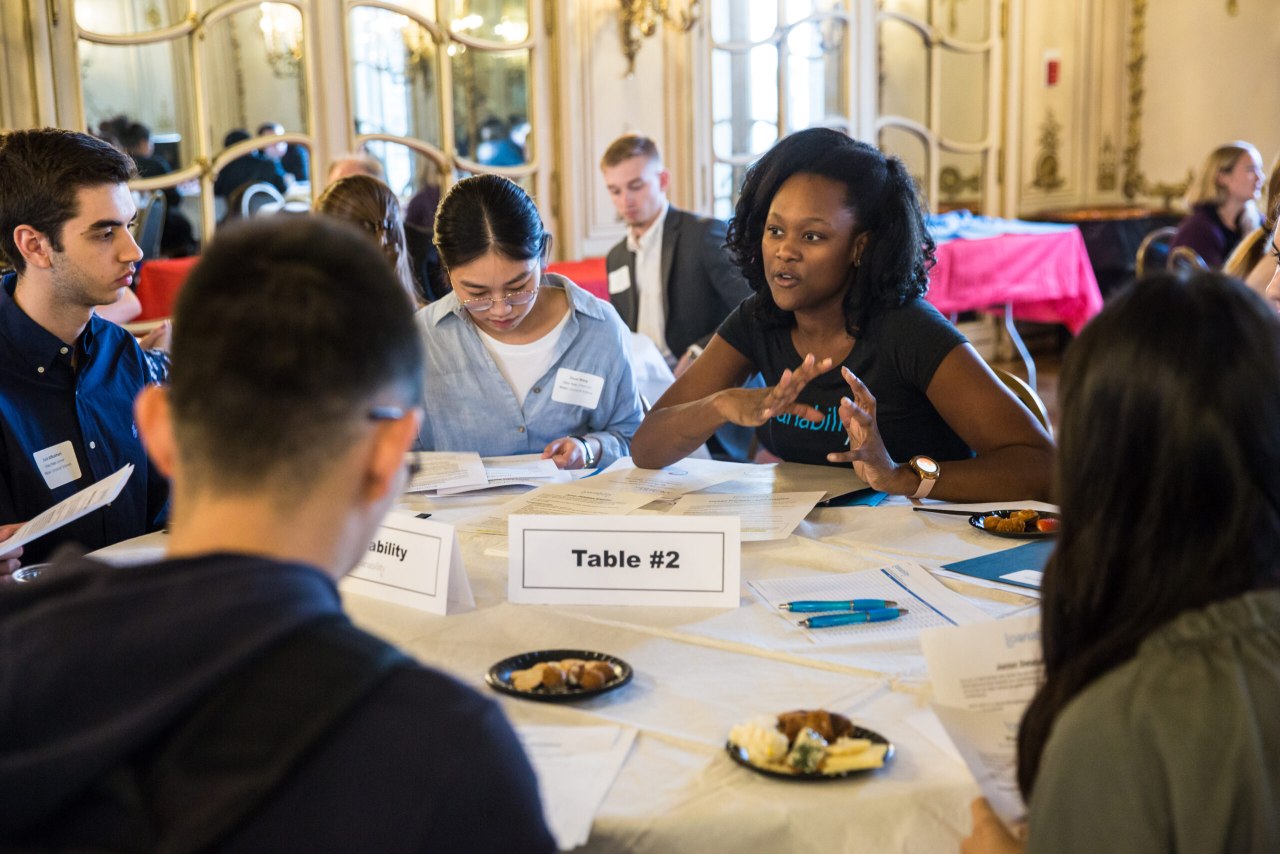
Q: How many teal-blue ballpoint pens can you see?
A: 2